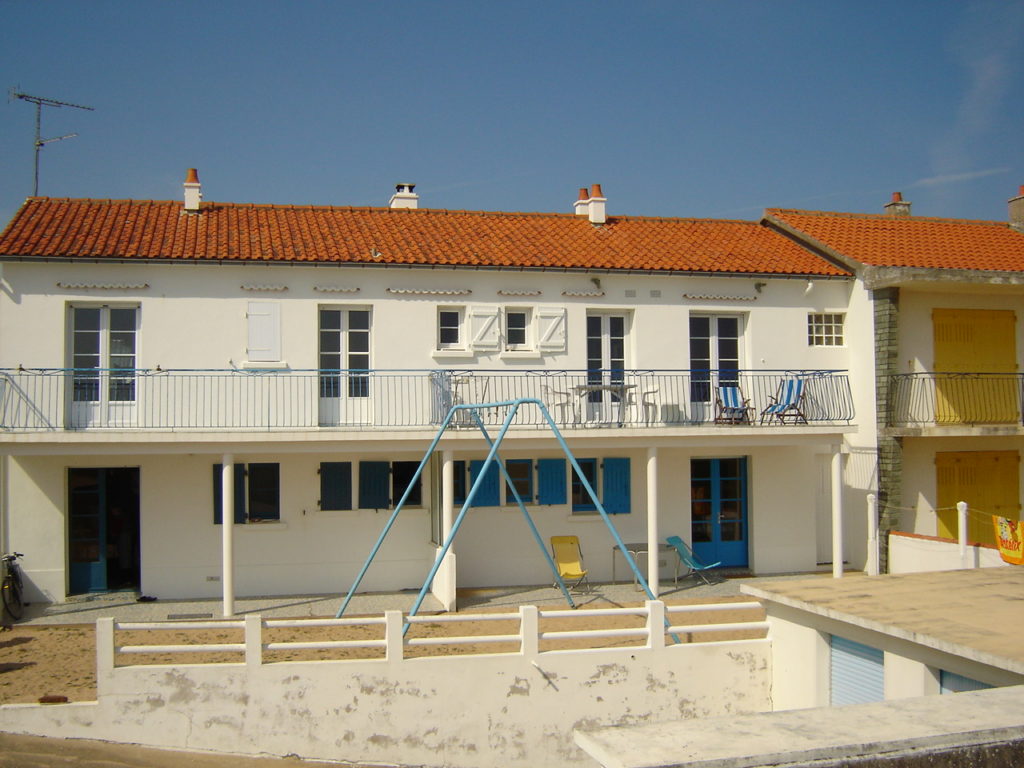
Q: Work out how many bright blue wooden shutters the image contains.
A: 3